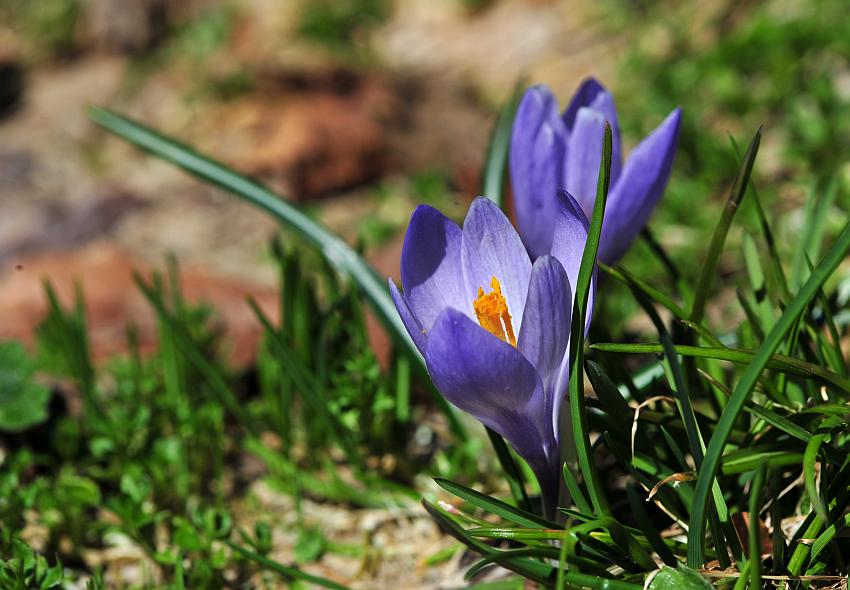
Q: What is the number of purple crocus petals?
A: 12